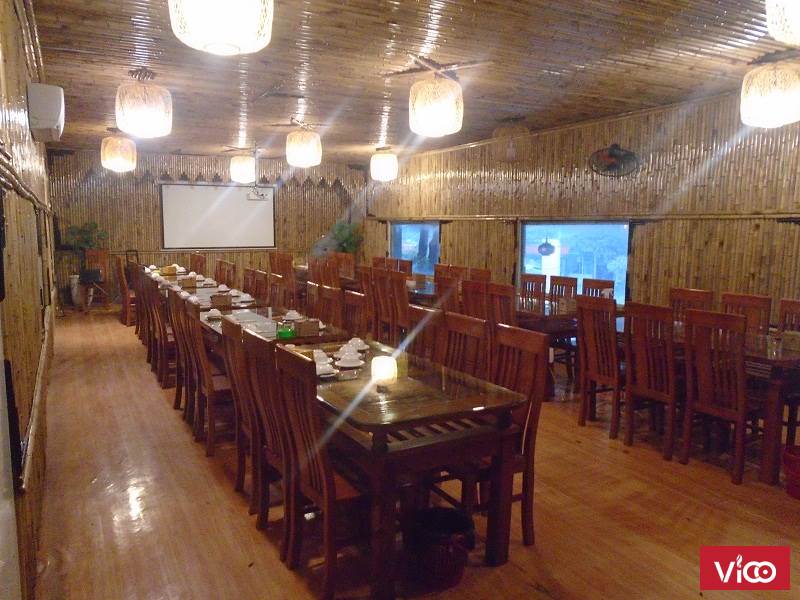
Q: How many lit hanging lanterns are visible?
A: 9